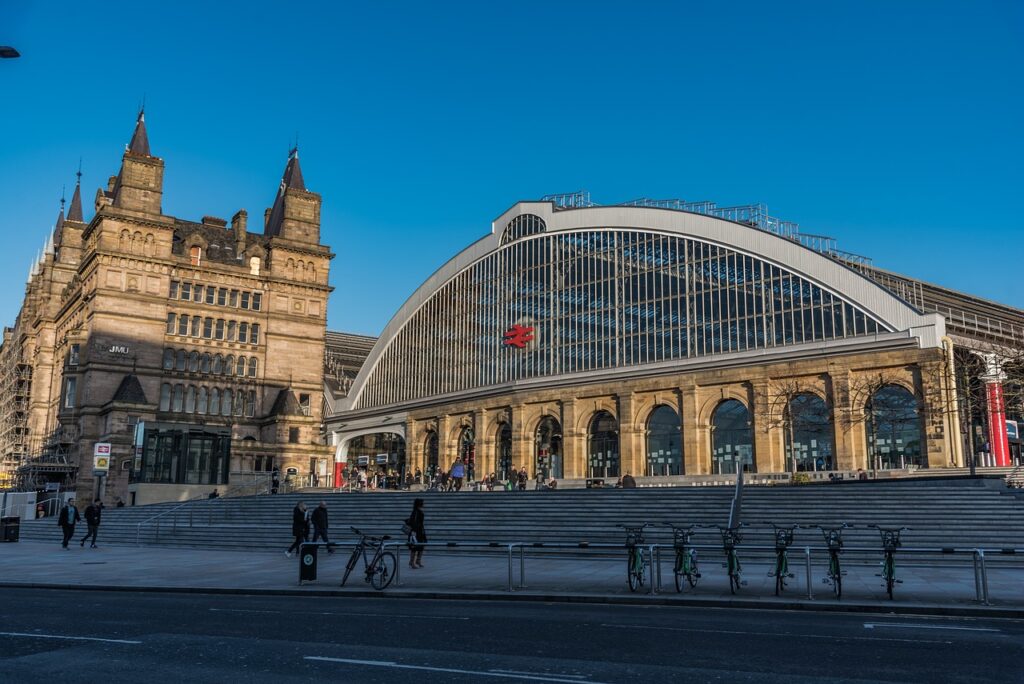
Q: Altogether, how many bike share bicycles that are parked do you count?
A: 6